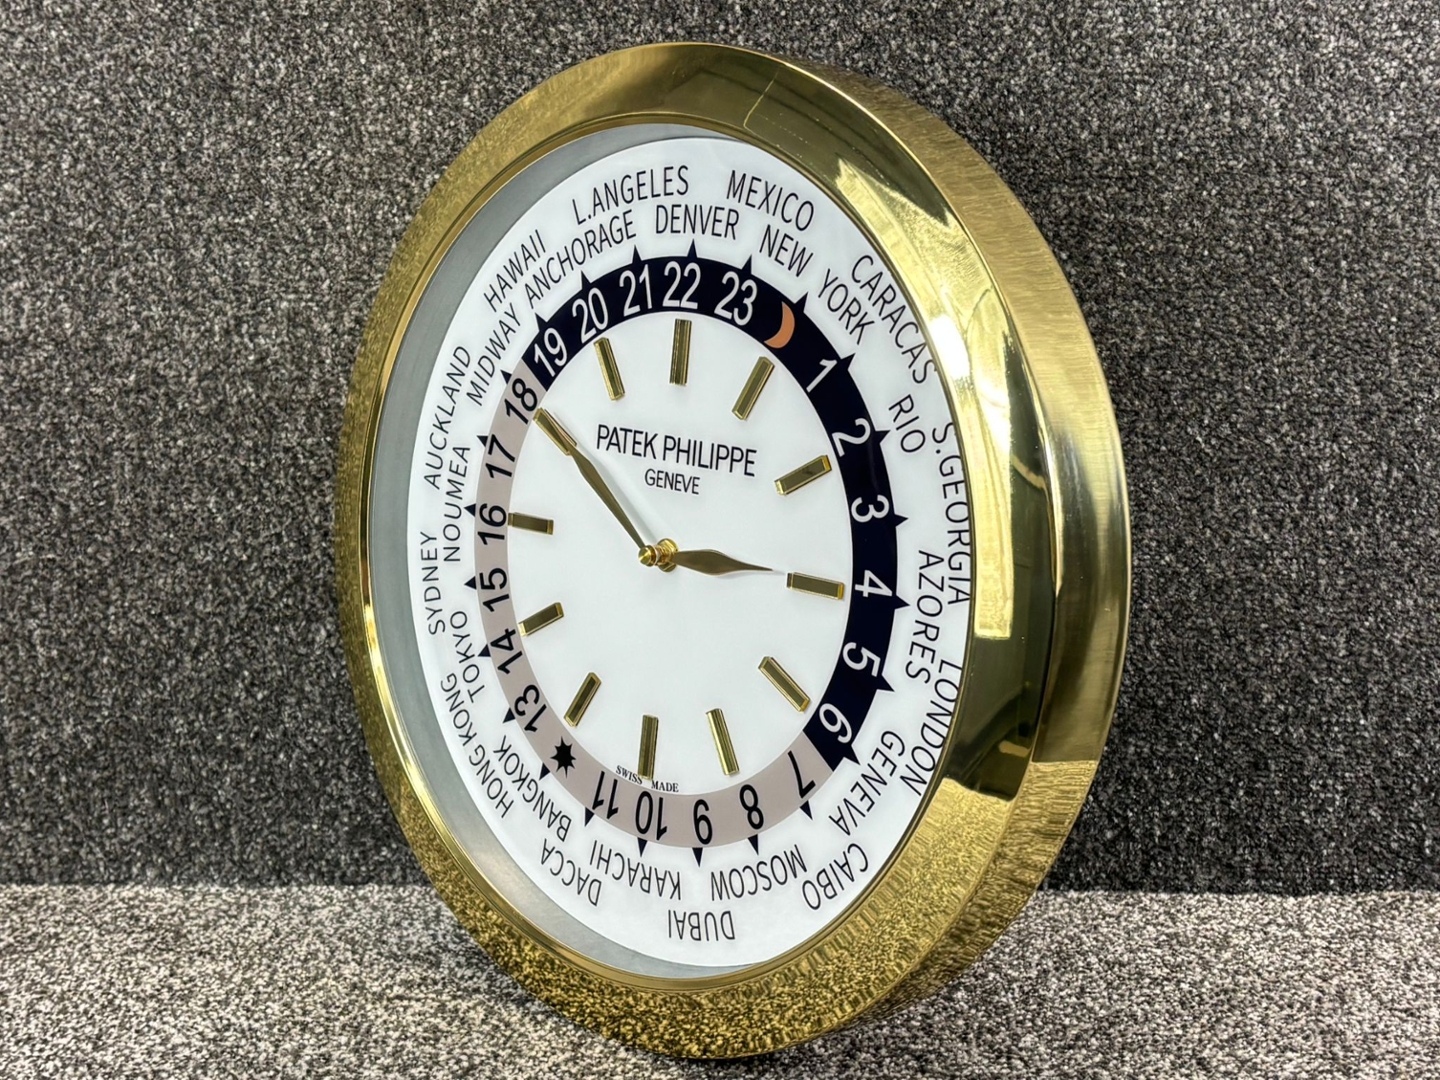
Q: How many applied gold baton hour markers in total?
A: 12